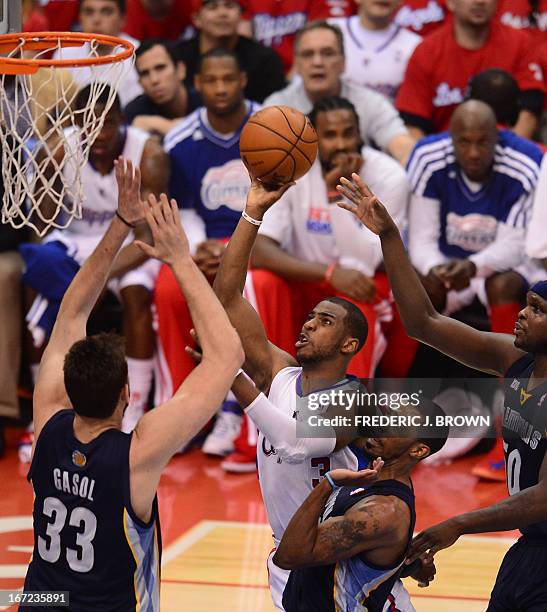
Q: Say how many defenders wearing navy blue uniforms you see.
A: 3